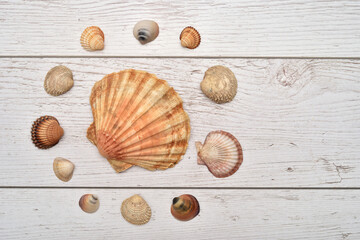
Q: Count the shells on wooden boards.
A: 12